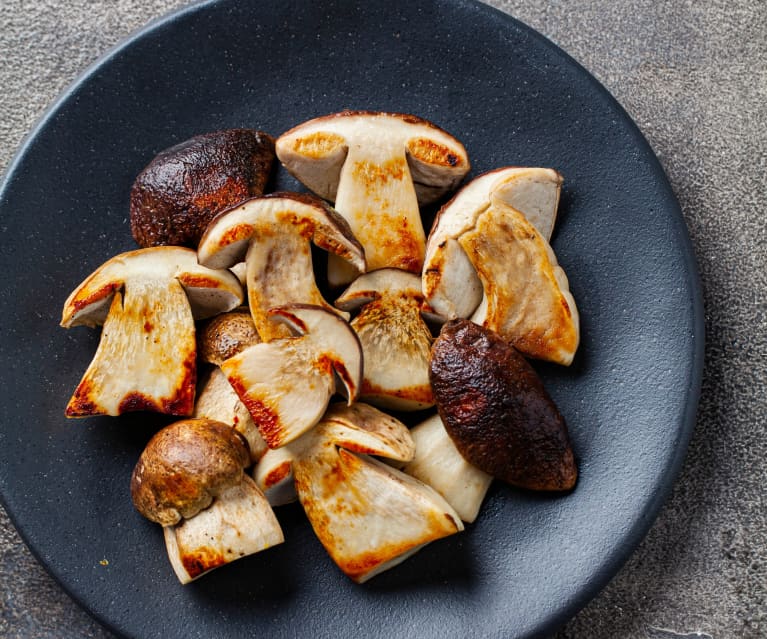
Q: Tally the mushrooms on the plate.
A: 11